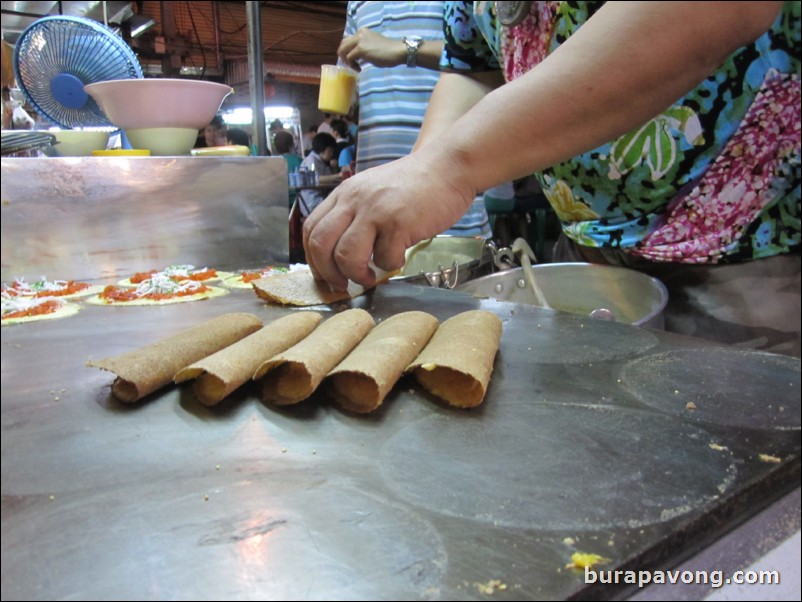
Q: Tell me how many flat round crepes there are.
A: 5